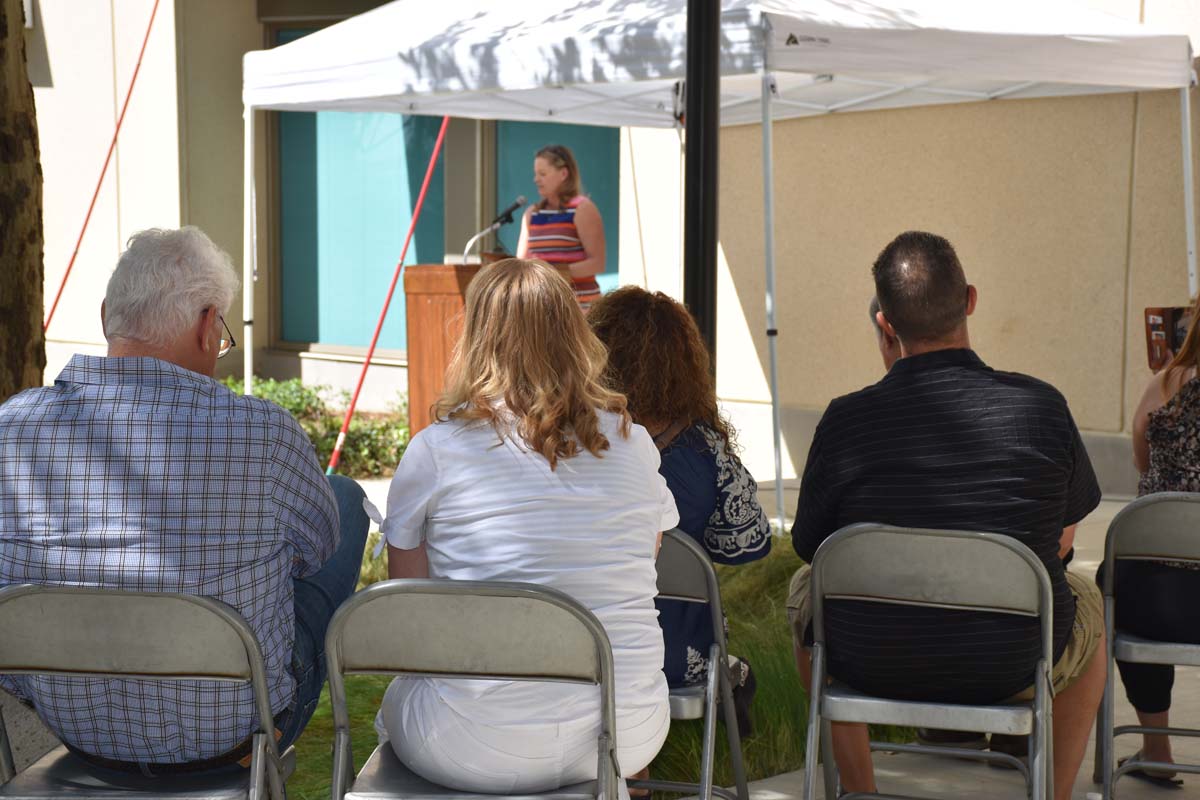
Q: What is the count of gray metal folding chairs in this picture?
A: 5